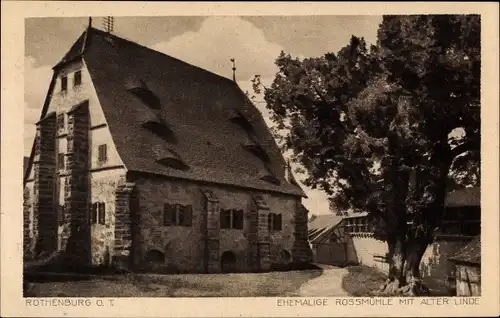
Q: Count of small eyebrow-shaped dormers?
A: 6